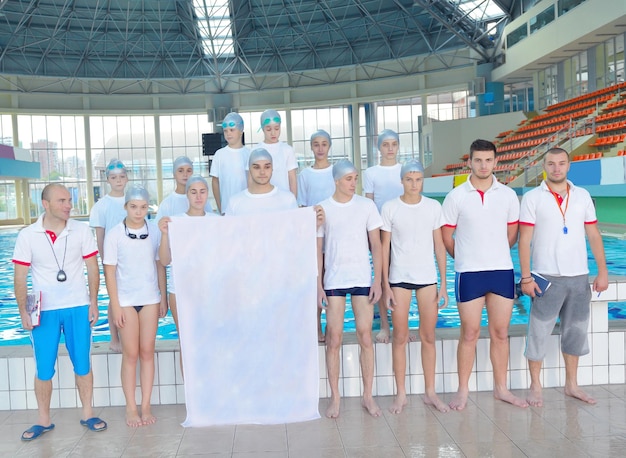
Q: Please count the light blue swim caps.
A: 11